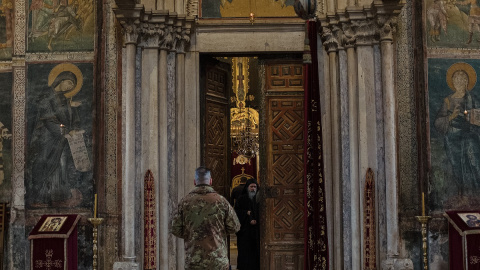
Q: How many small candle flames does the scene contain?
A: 3